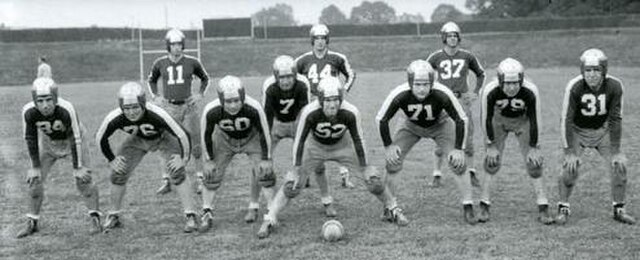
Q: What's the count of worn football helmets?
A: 11